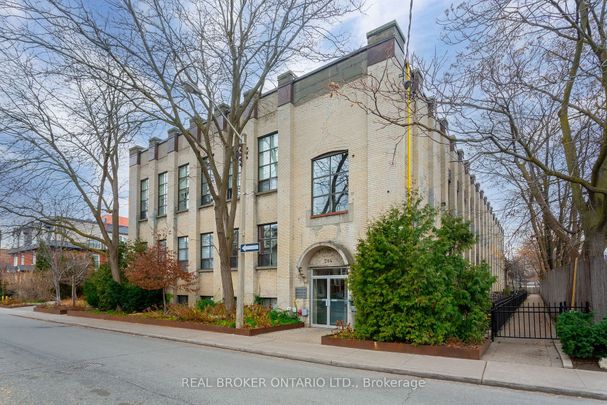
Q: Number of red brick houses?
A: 1